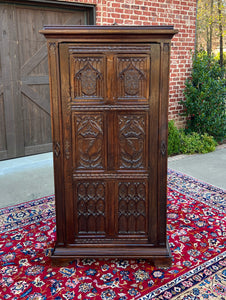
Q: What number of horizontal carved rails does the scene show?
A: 4